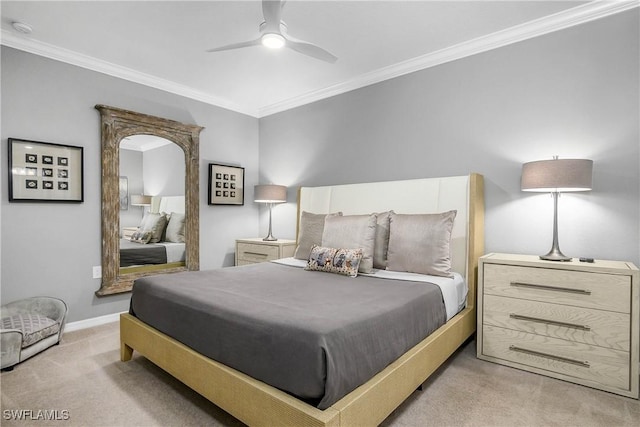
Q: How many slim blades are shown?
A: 3